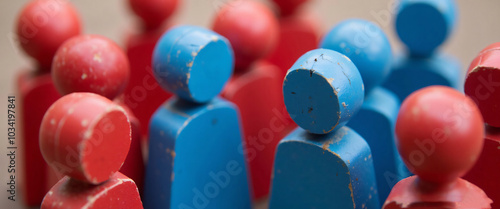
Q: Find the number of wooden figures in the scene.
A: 12